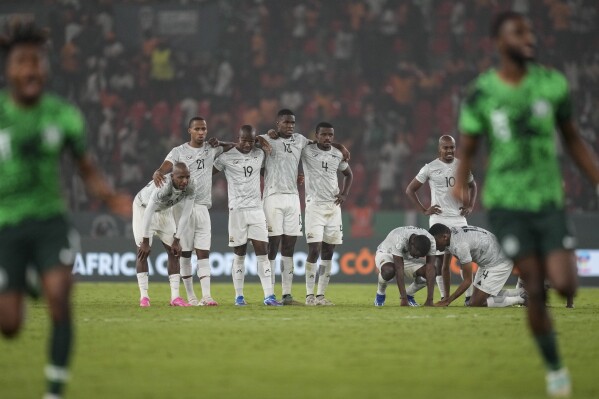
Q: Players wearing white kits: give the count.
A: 8